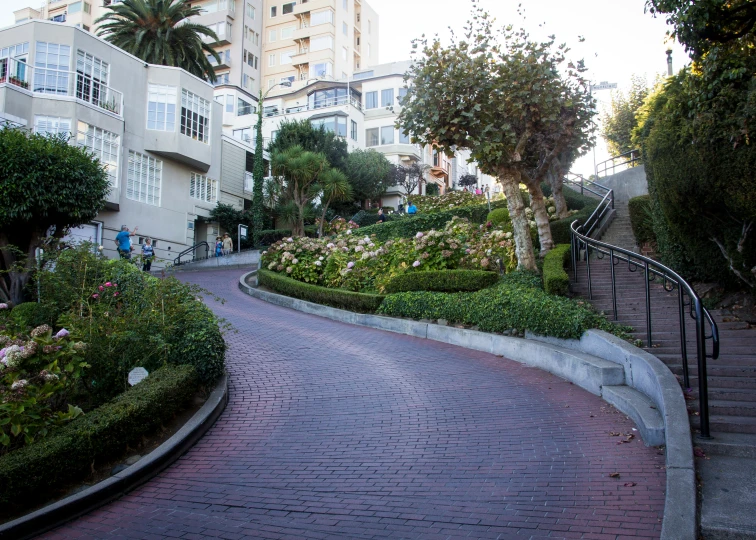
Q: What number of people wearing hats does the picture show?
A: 2